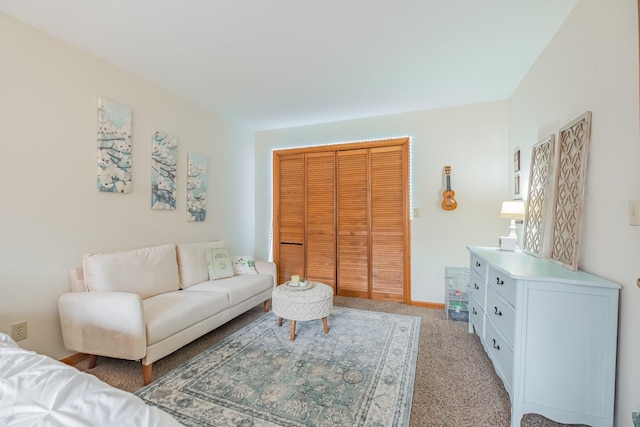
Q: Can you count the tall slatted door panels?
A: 4